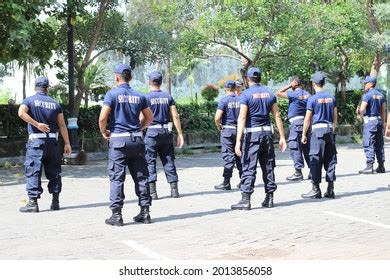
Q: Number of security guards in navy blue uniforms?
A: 8